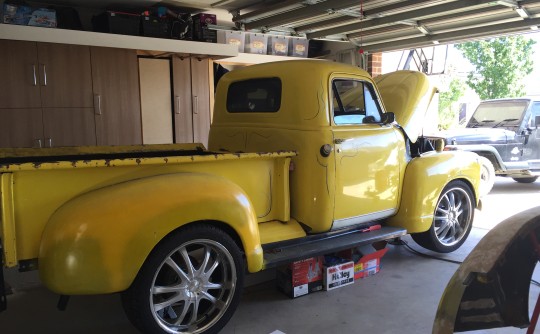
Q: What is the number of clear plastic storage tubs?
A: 4